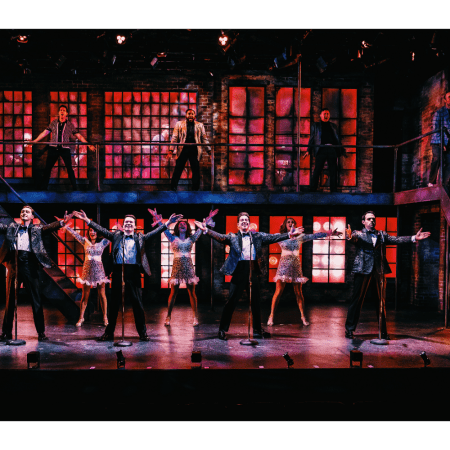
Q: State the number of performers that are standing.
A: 11